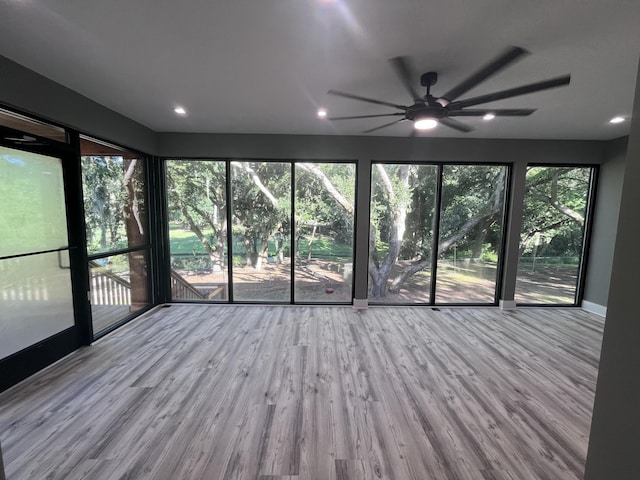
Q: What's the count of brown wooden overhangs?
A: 1